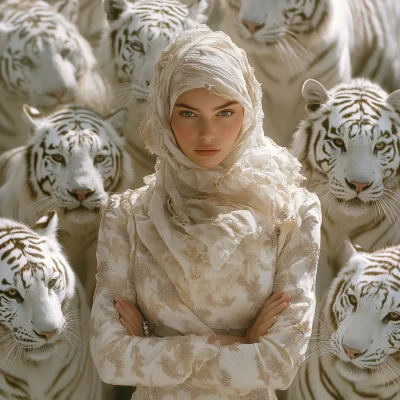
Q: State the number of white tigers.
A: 7